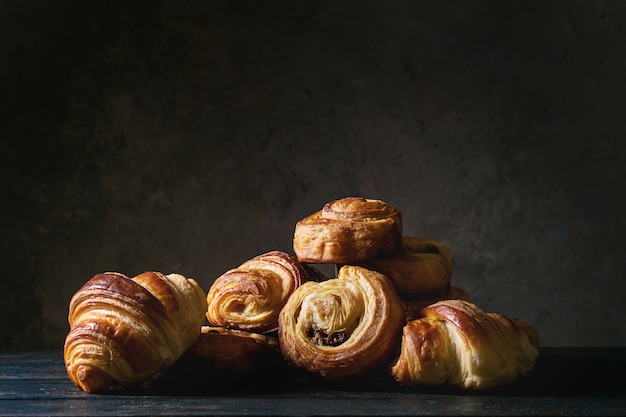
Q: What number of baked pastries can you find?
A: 8